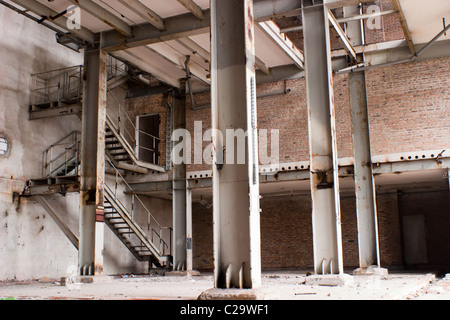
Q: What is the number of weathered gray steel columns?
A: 5